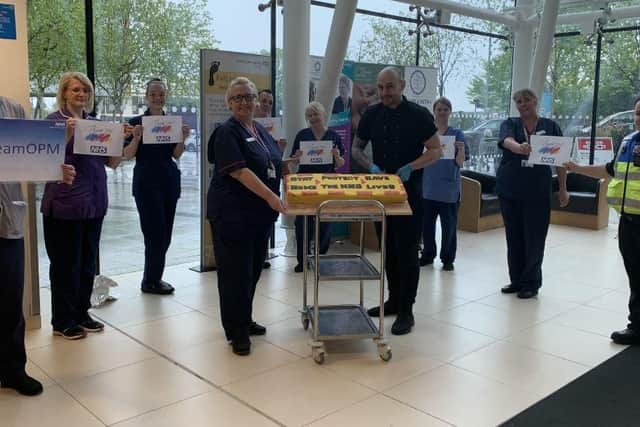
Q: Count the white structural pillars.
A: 4